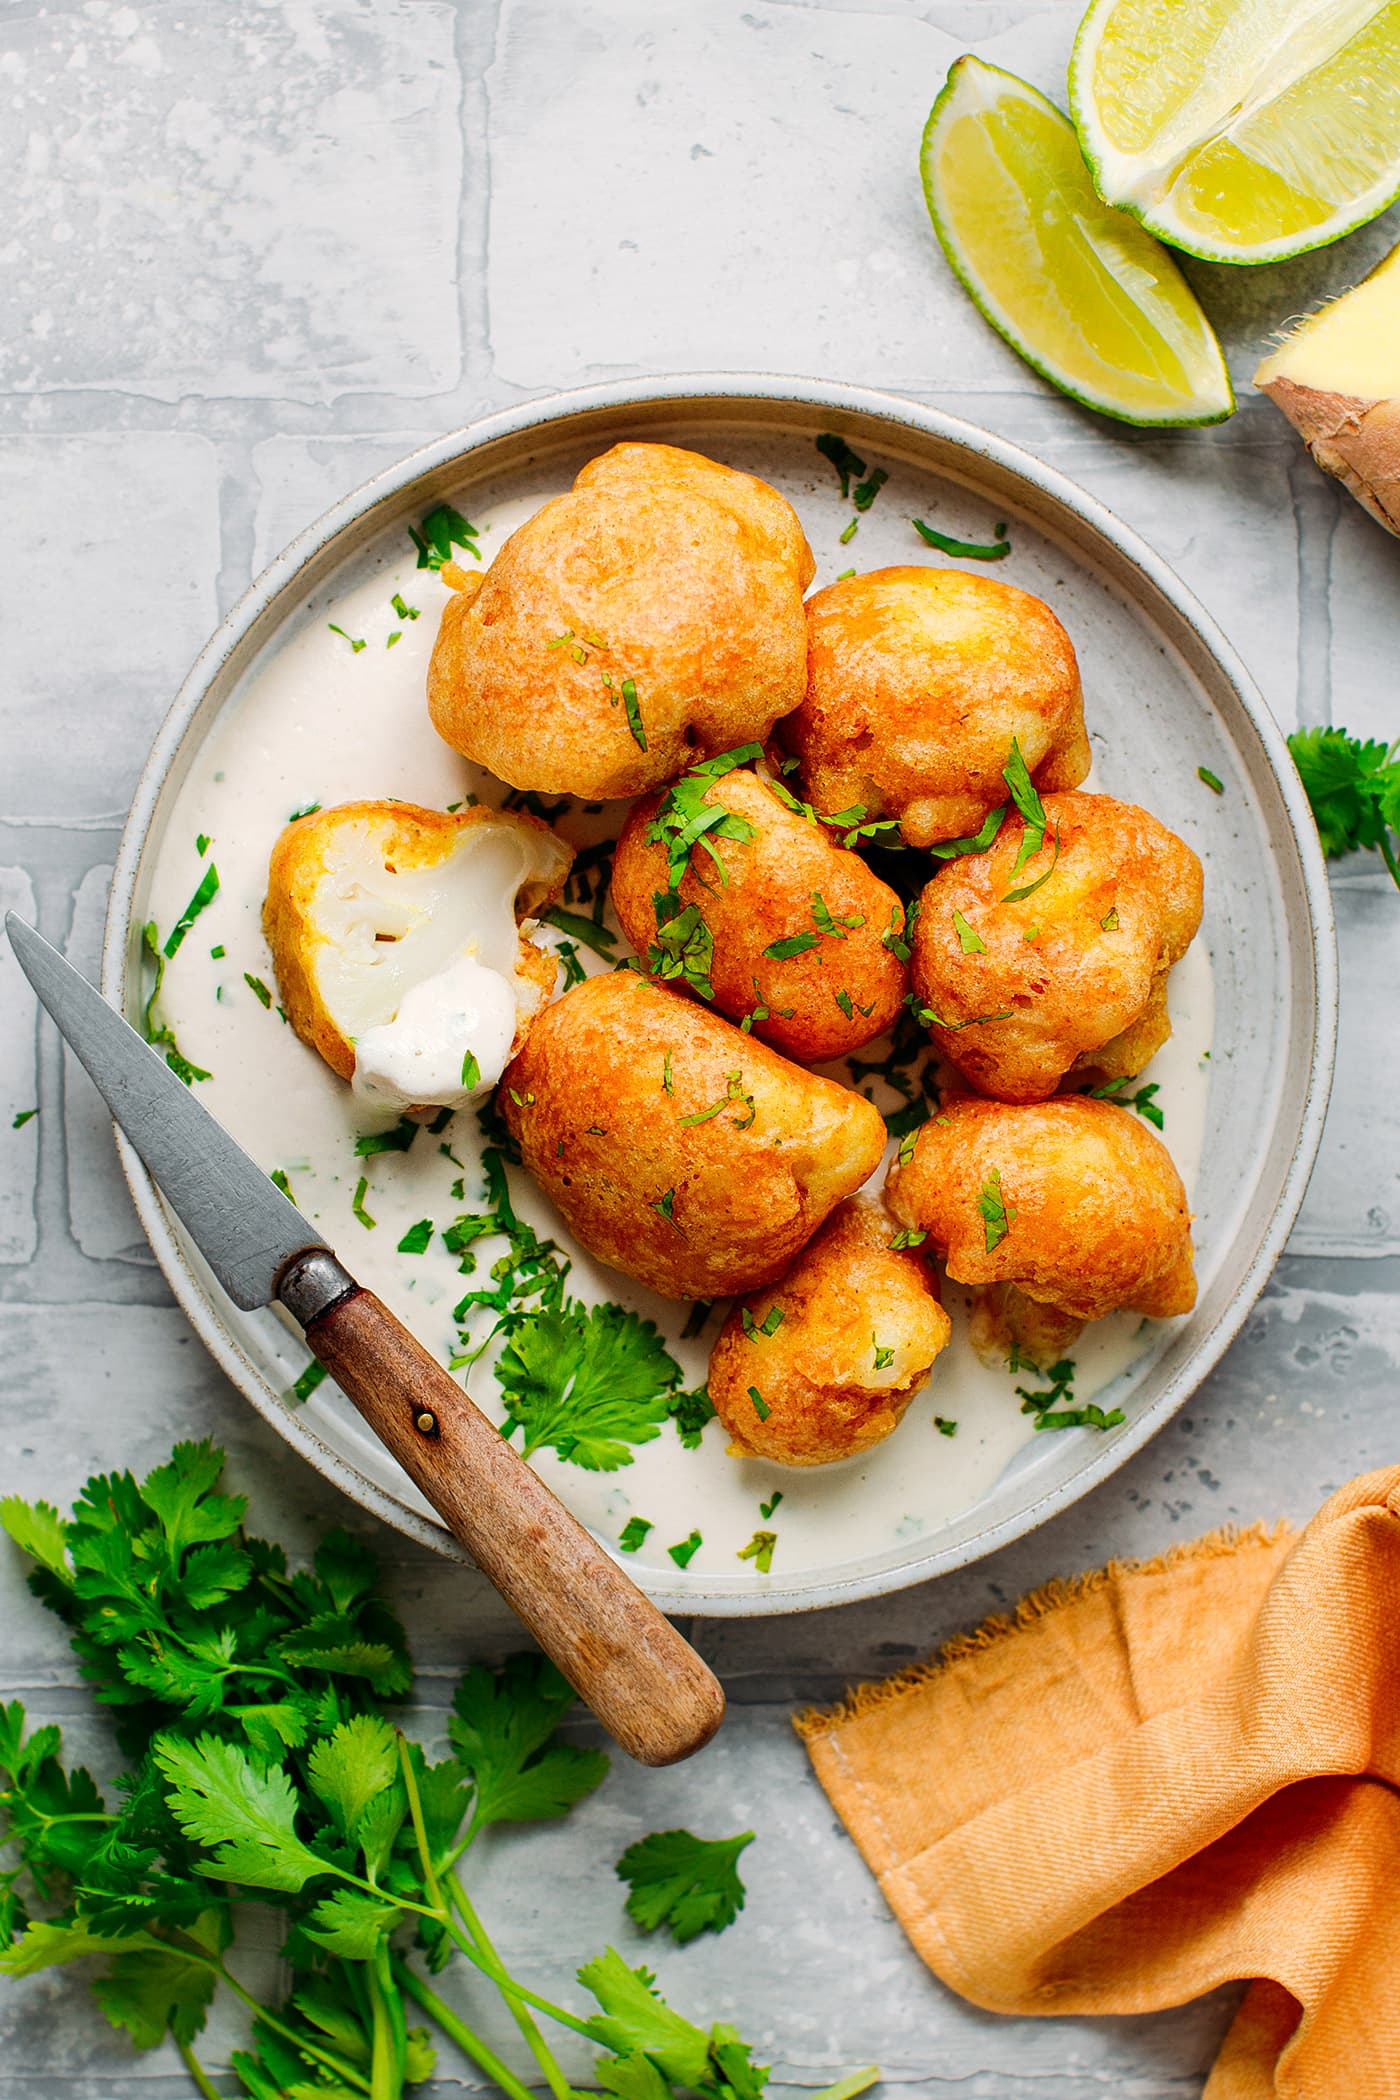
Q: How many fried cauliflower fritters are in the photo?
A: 8